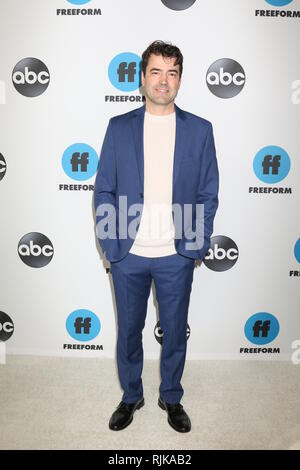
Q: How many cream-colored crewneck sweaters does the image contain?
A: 1